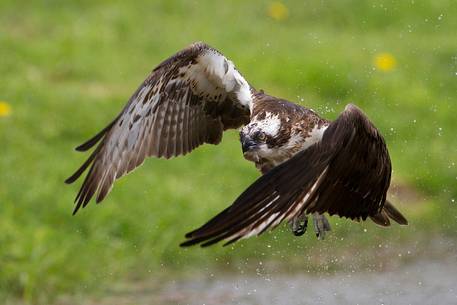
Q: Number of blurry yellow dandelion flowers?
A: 3